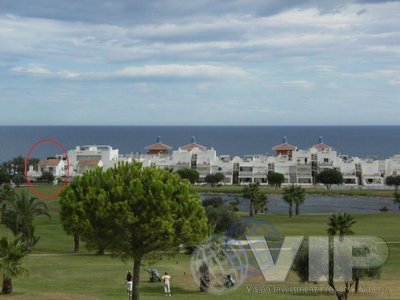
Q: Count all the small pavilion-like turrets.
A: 4